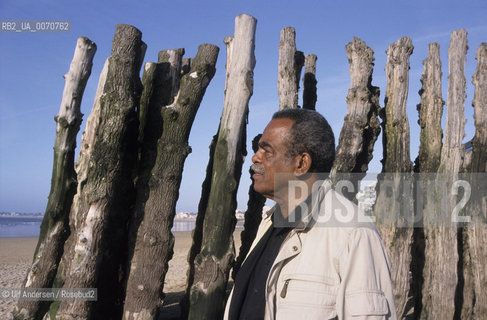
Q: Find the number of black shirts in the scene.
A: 1